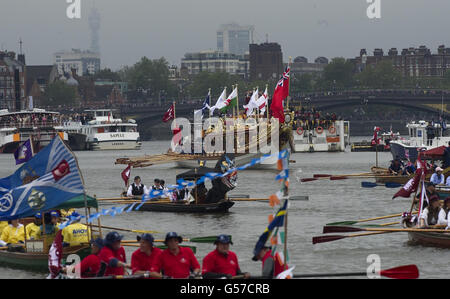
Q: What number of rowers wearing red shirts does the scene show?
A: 6